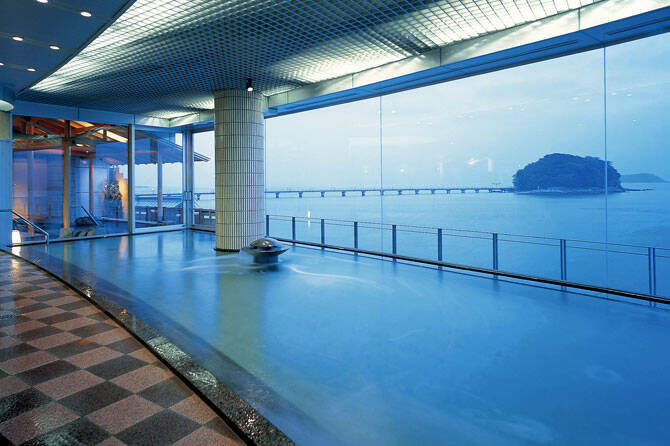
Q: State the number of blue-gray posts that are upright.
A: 9